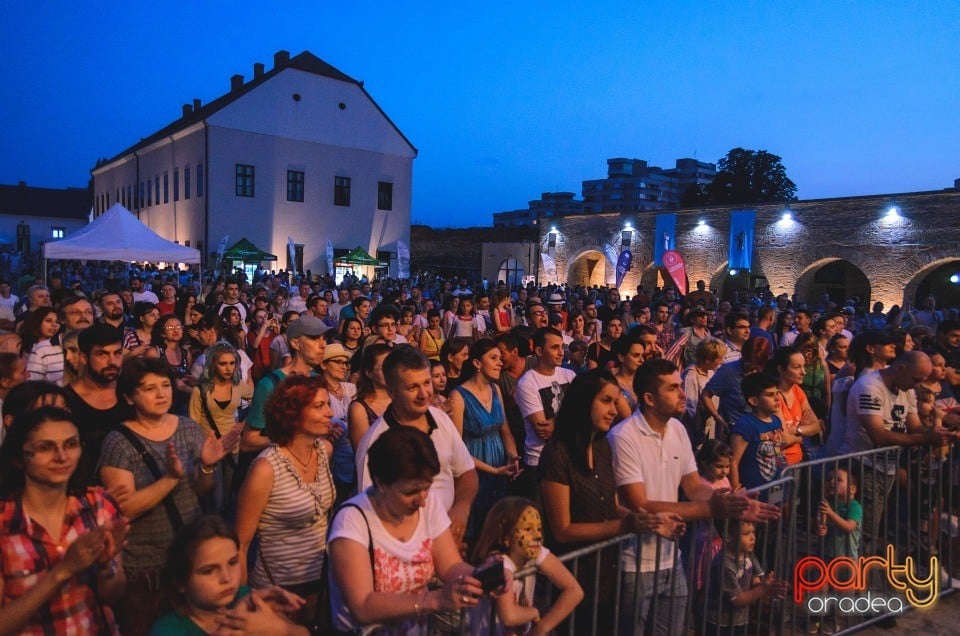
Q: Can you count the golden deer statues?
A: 0